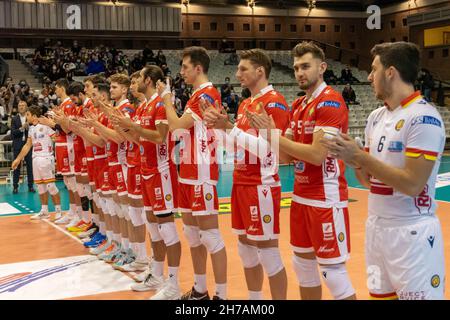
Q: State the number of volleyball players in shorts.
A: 12